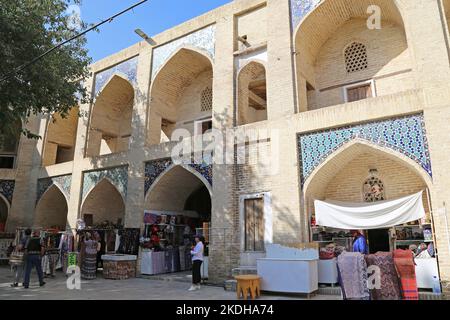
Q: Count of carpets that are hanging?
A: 3